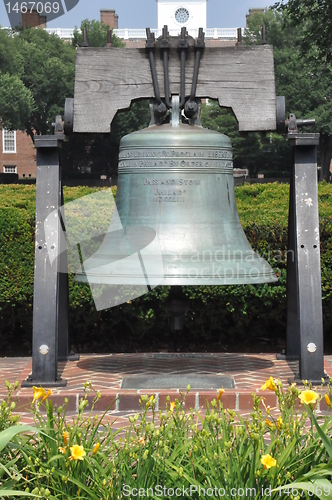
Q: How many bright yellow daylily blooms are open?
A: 5